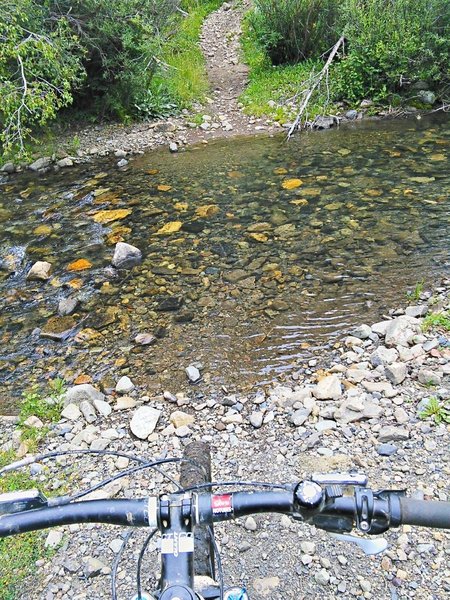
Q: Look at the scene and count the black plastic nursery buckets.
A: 0